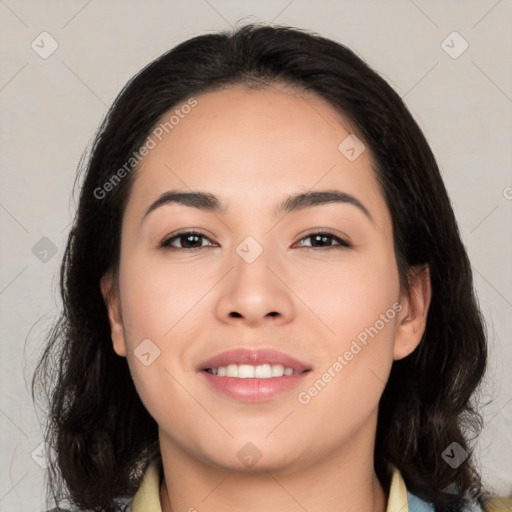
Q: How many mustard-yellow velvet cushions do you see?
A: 0